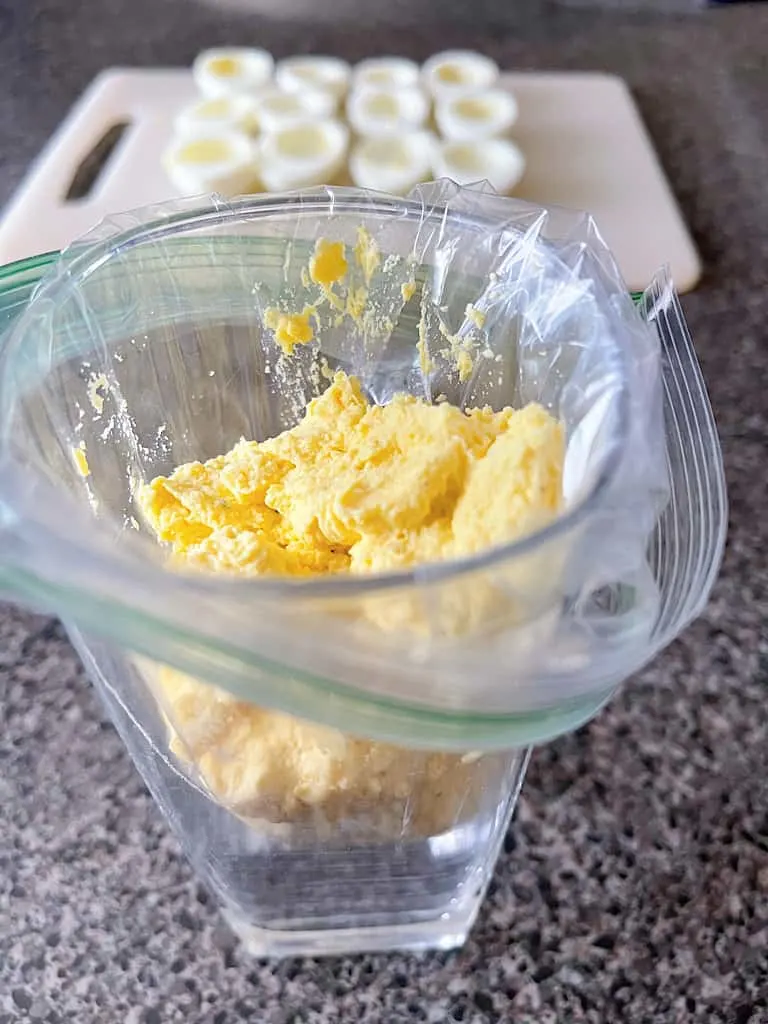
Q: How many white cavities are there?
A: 12